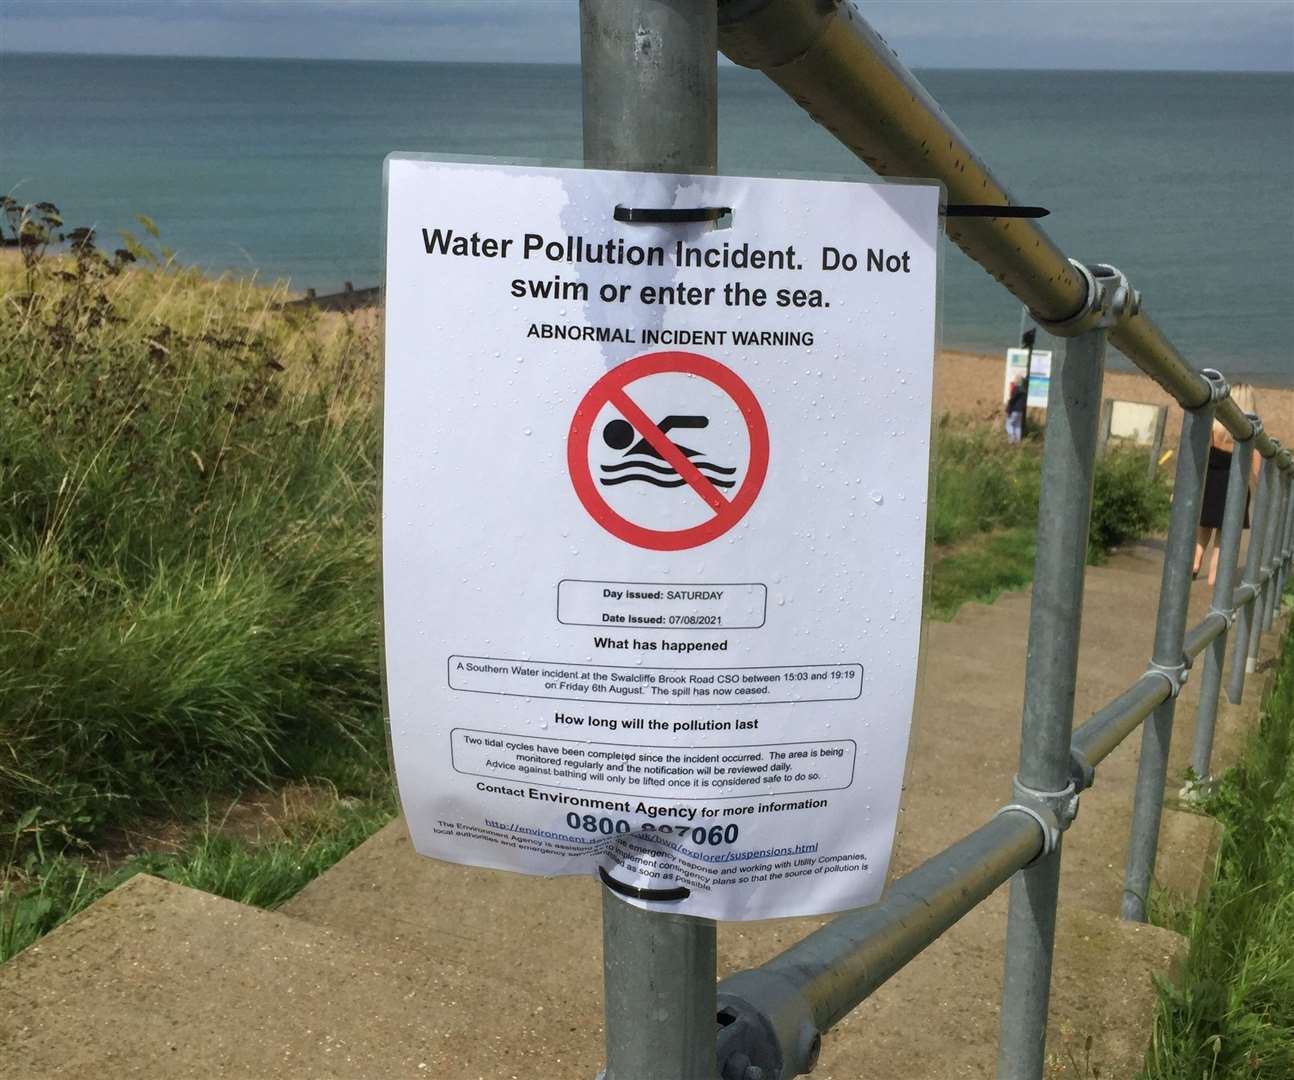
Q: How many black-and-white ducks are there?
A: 0